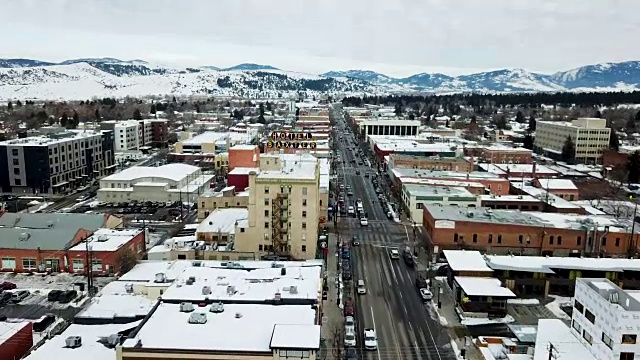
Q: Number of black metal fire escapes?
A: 1